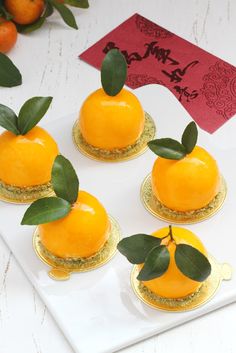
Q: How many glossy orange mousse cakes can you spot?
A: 5